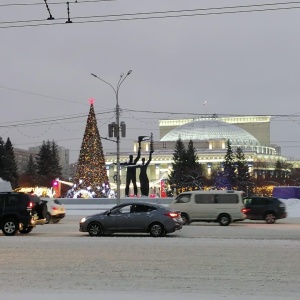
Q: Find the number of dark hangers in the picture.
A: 2